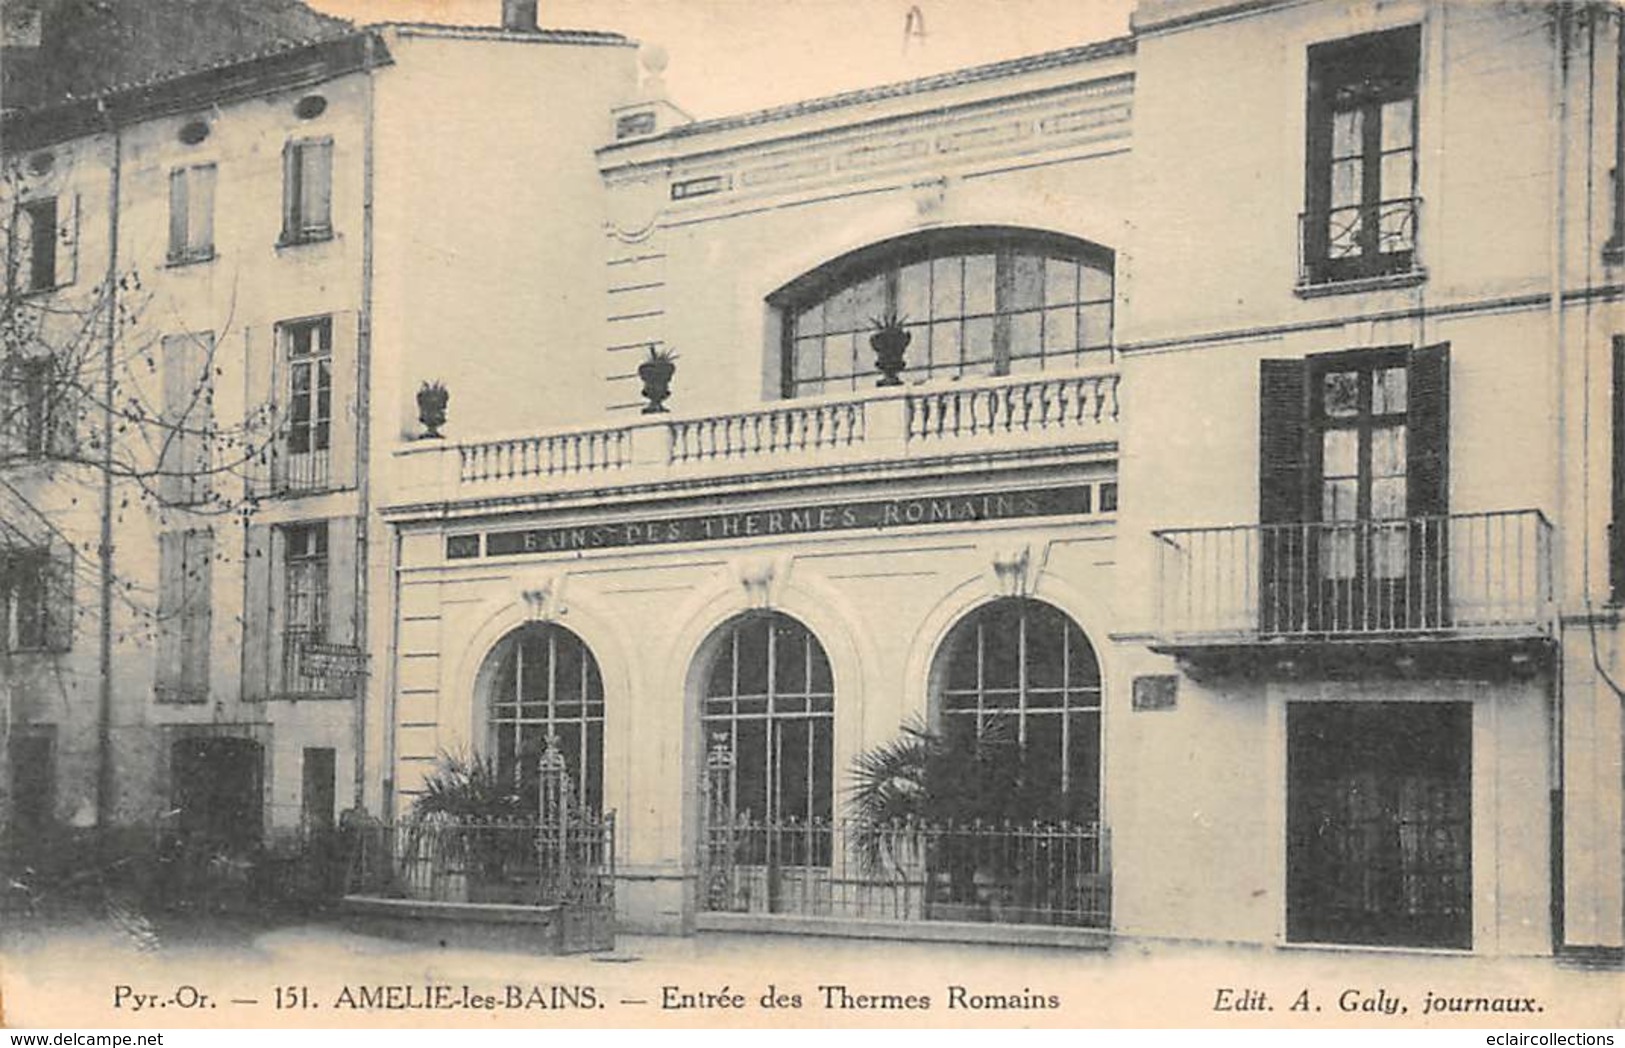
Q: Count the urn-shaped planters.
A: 3